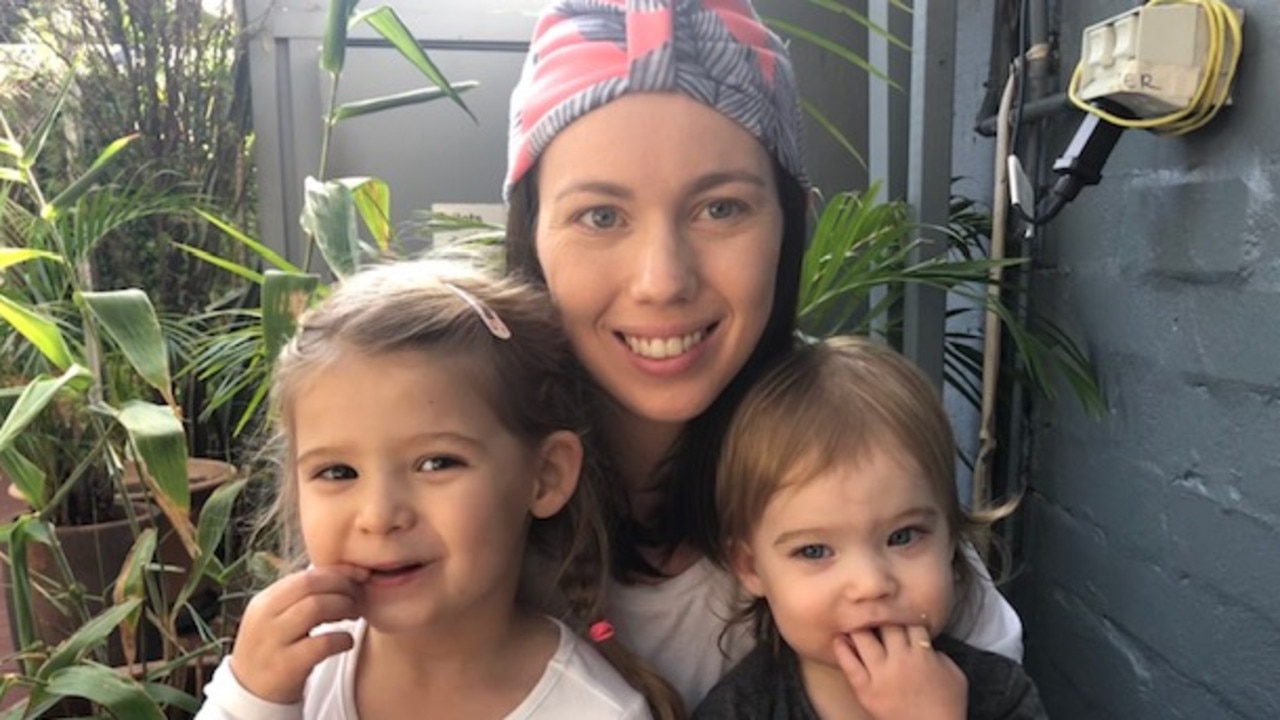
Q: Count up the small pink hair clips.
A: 1